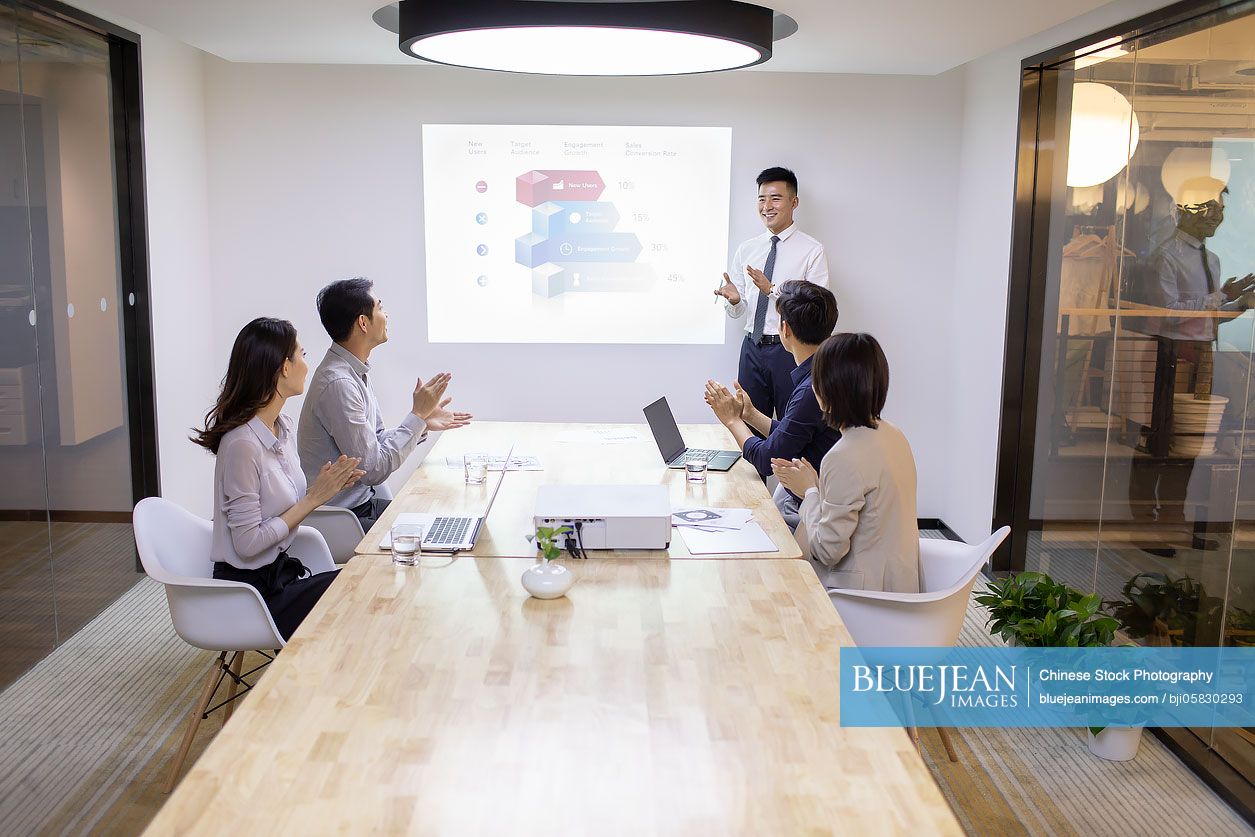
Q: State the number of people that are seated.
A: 4